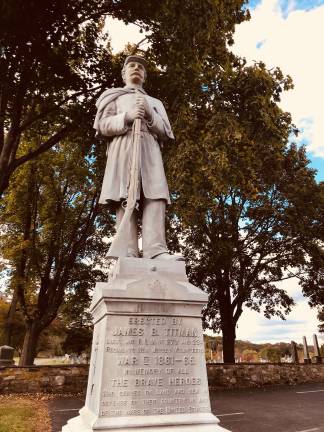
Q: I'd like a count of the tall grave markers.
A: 3